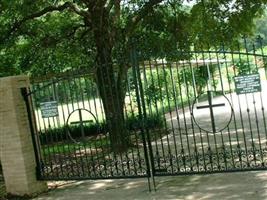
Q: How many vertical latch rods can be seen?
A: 2